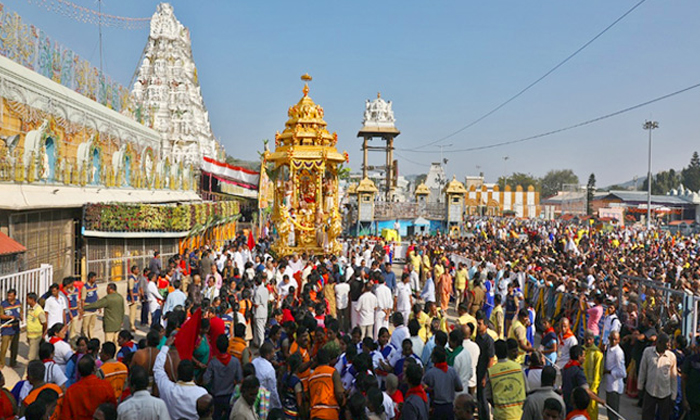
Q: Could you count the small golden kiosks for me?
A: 4